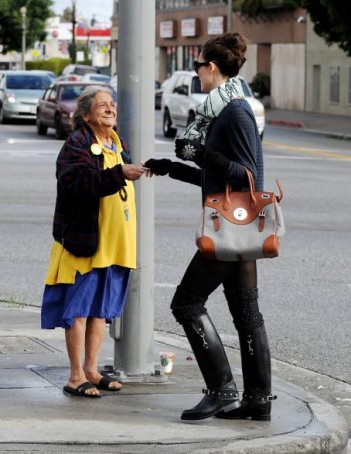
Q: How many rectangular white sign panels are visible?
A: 3